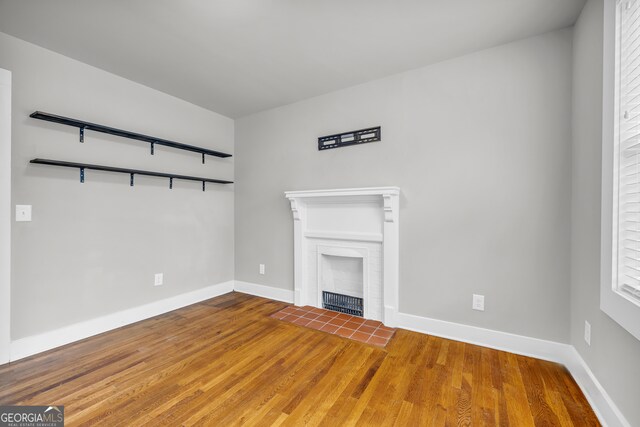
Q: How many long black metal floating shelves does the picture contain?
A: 2